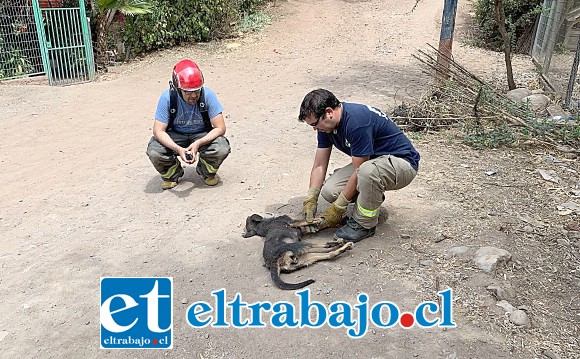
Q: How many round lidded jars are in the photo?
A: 0